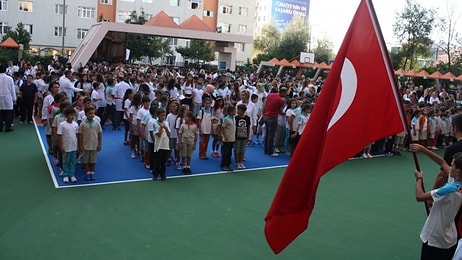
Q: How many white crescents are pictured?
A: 1